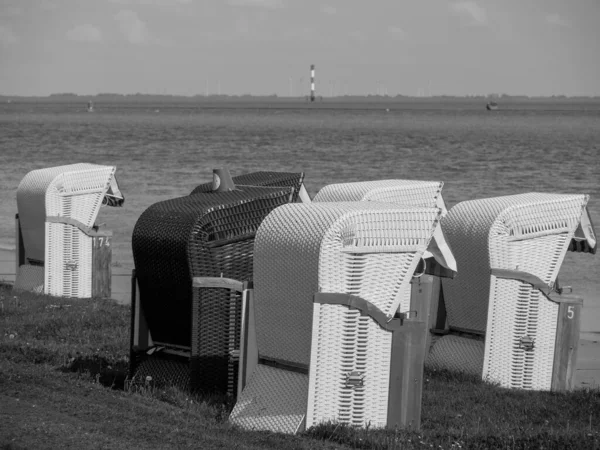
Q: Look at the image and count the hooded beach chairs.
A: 6